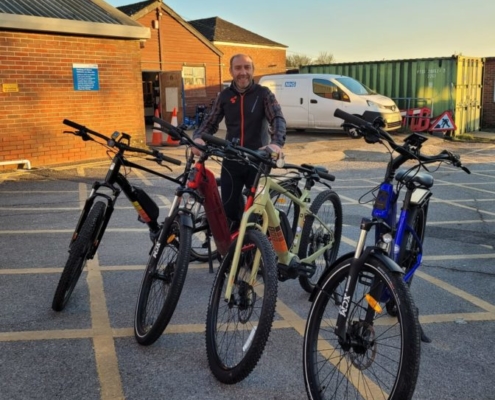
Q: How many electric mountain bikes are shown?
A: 4